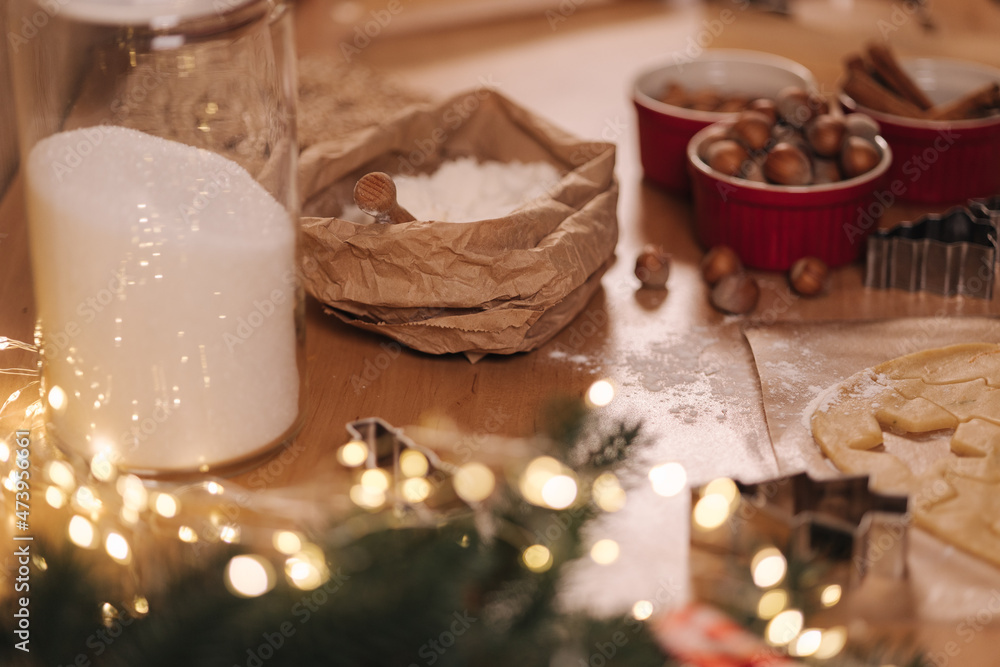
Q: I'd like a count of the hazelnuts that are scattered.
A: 4